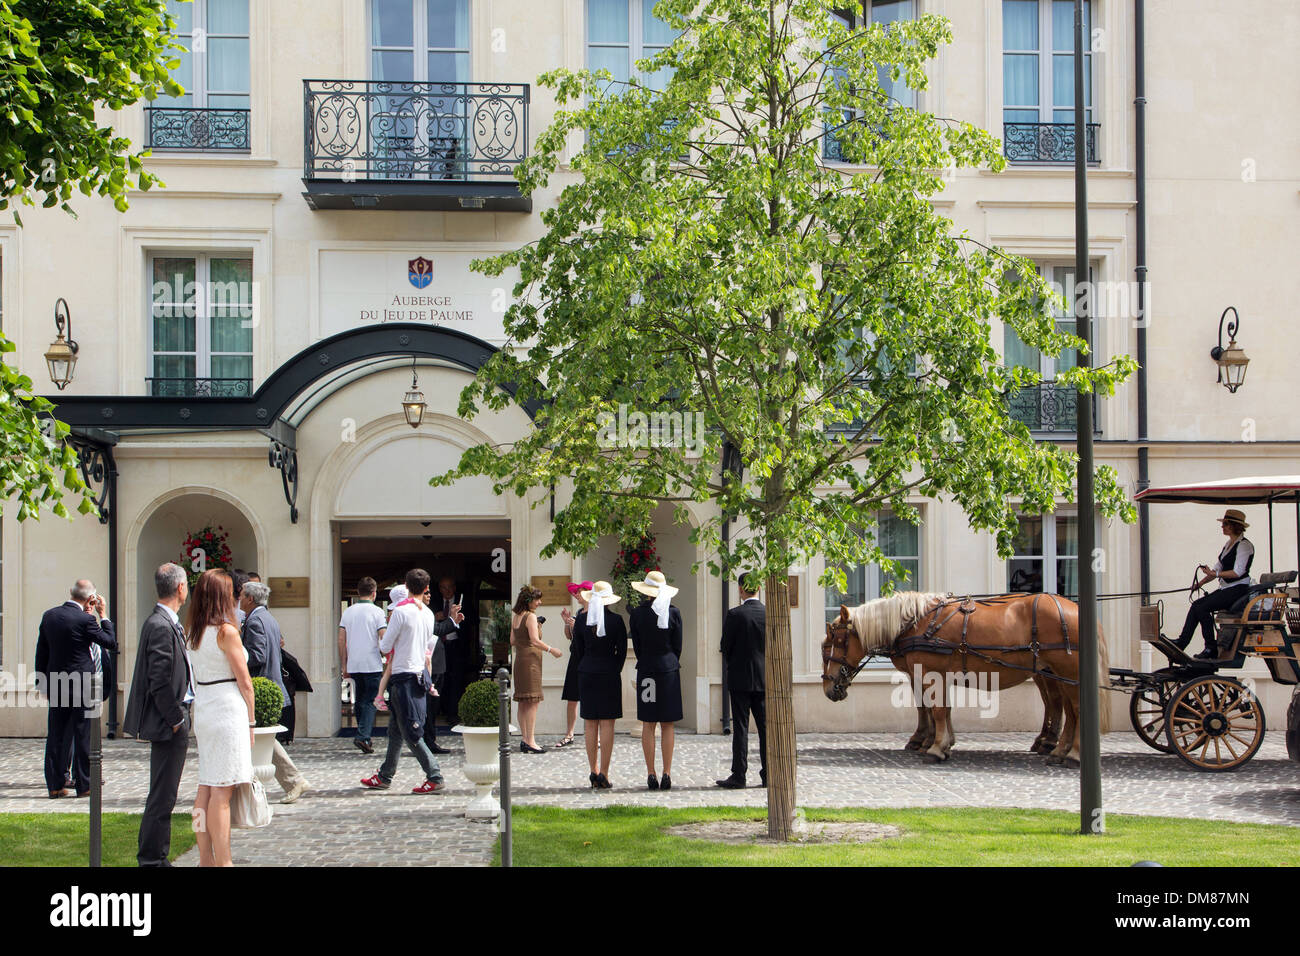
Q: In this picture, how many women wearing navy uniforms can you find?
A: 2